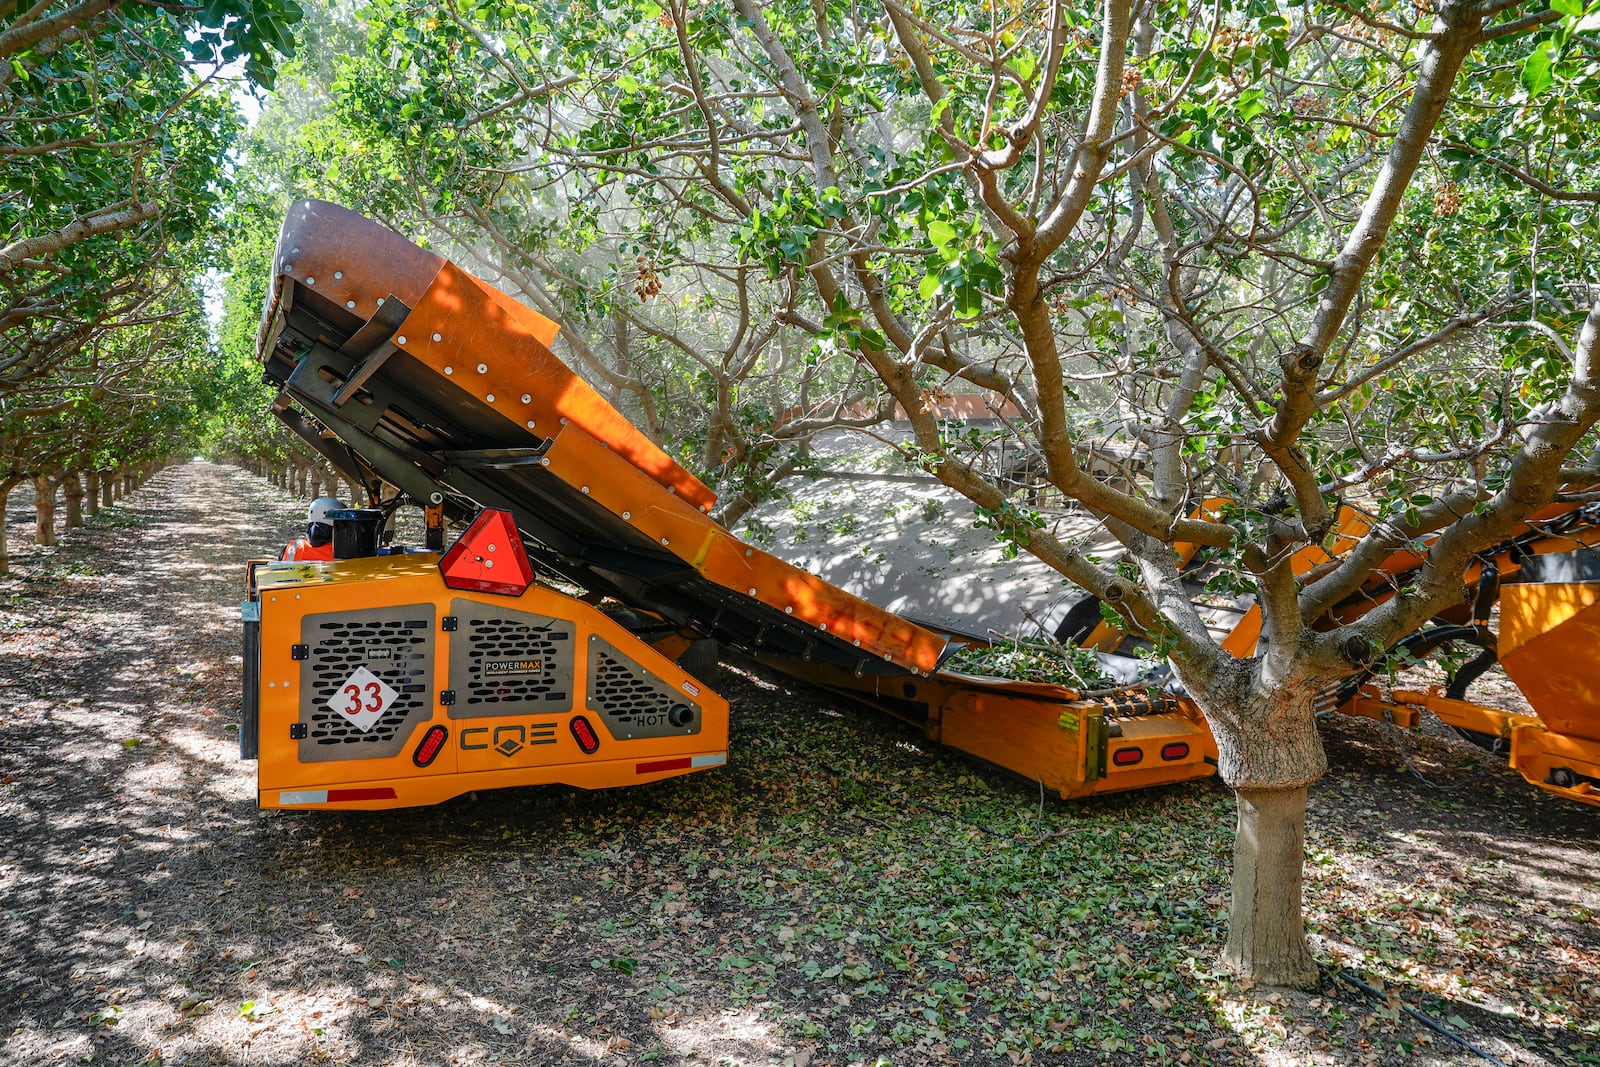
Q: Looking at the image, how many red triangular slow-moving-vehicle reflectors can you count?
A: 1